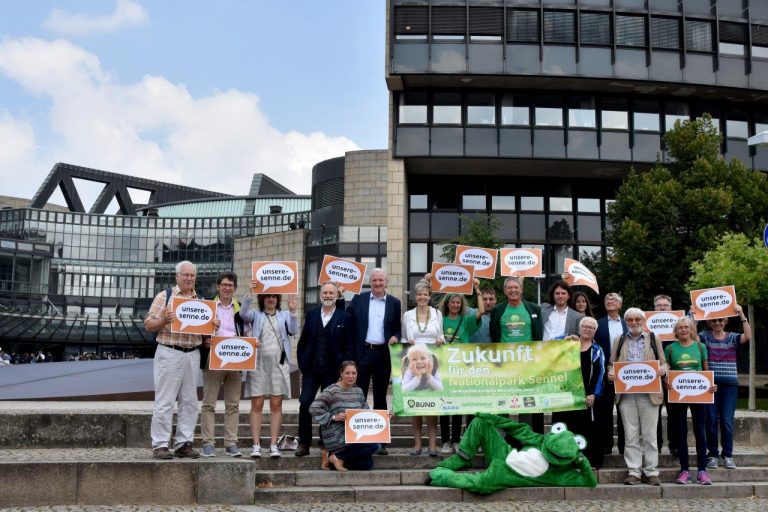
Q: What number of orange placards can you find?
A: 13